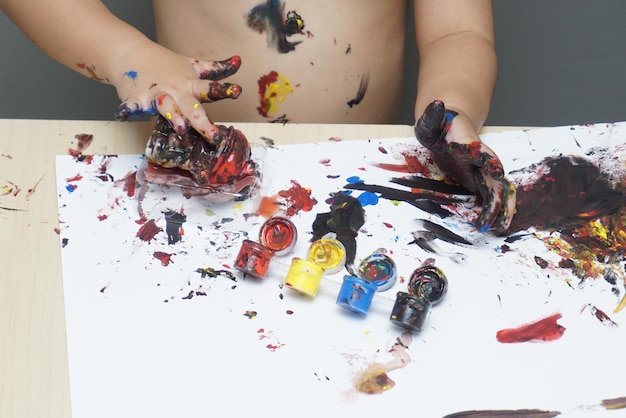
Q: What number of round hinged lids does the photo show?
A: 4